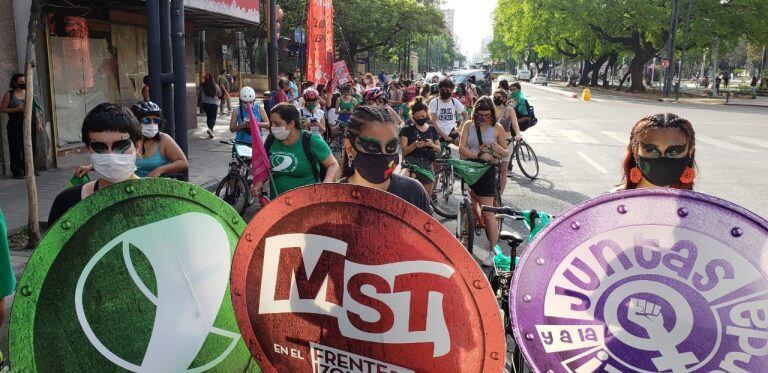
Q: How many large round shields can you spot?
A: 3